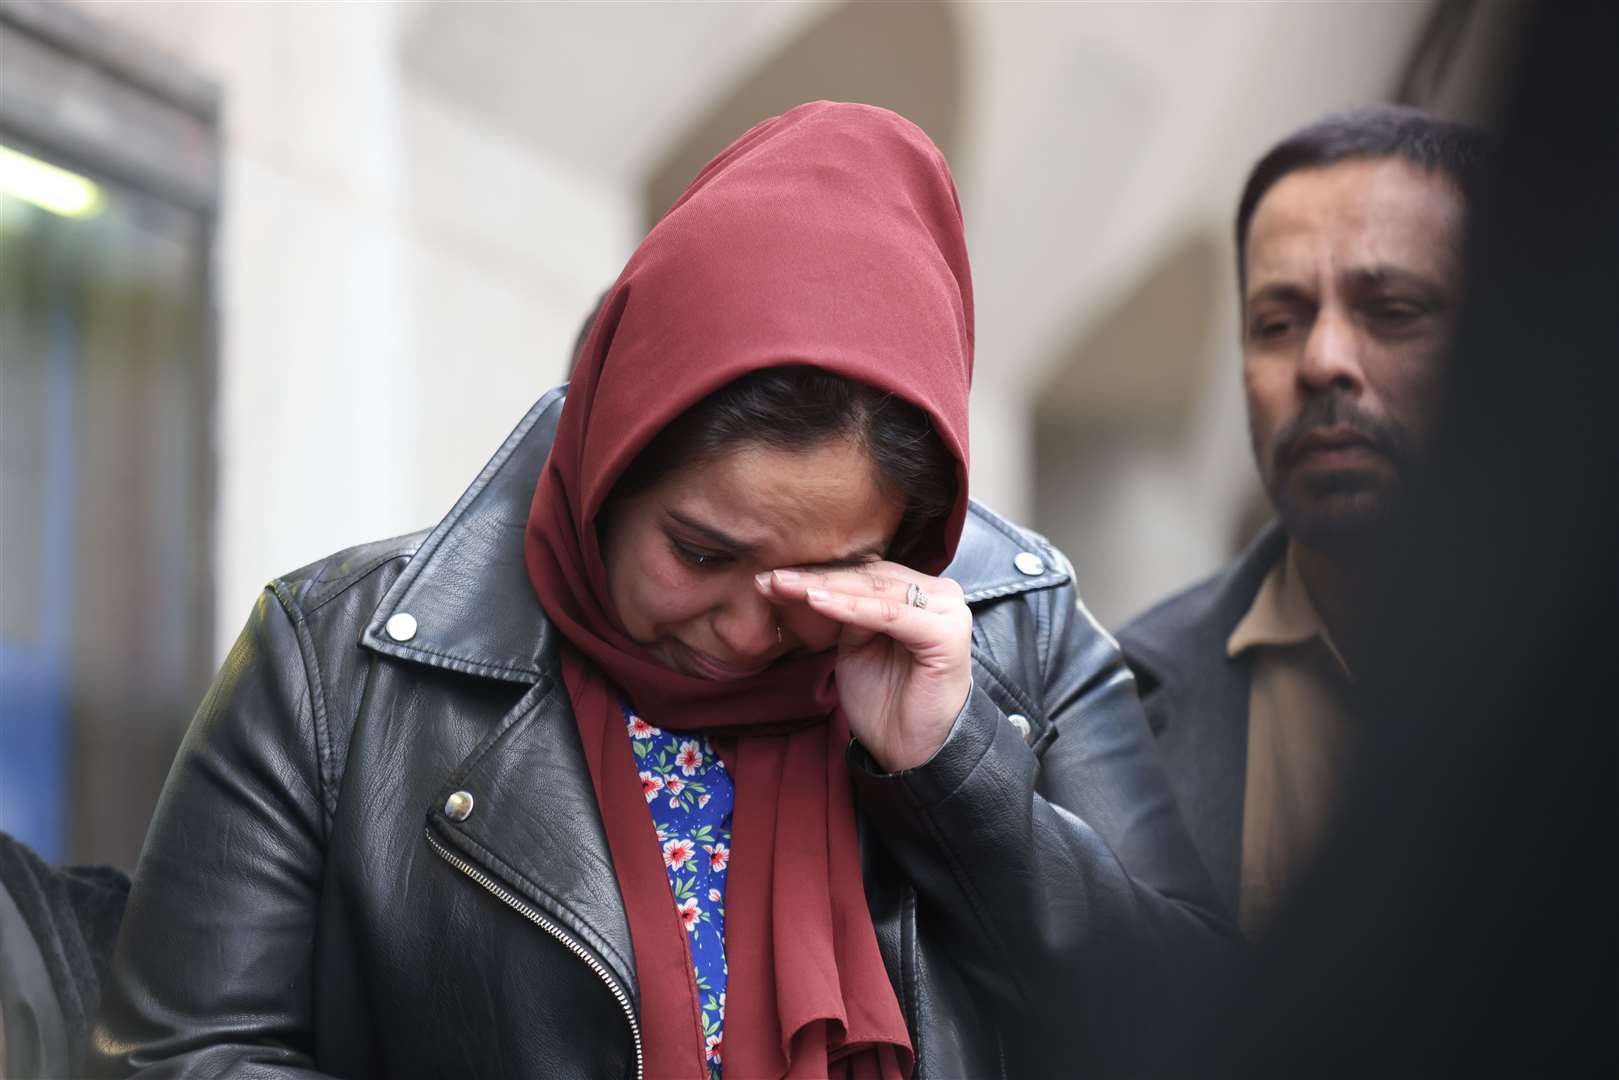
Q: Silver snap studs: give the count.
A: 4